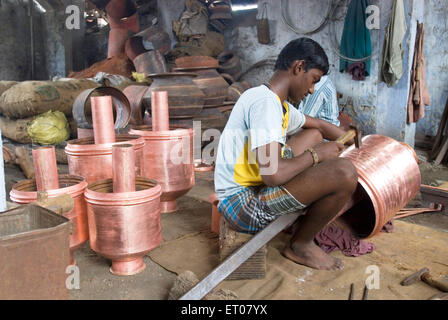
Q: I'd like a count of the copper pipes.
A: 4